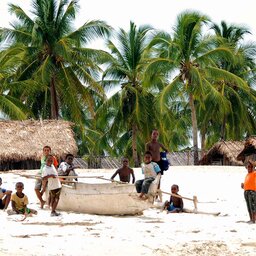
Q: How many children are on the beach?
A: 10